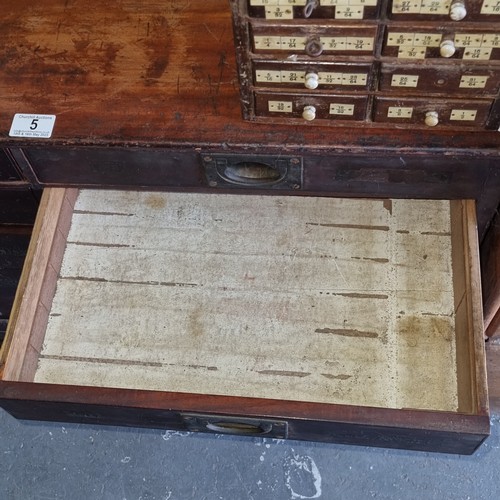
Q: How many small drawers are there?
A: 8